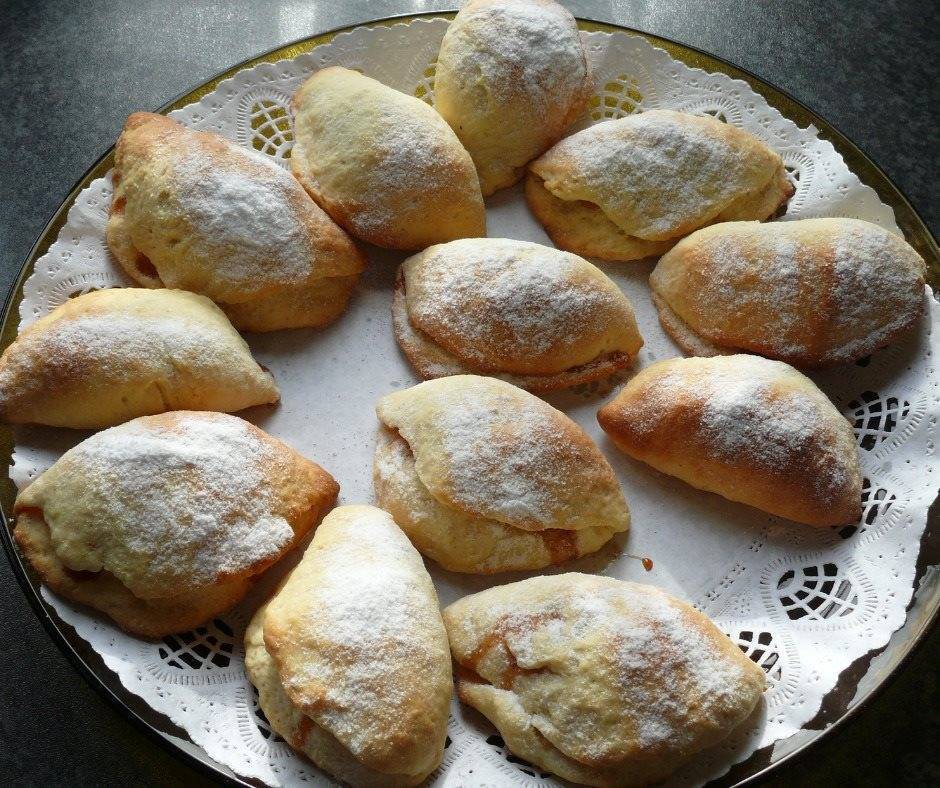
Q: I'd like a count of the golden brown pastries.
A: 12